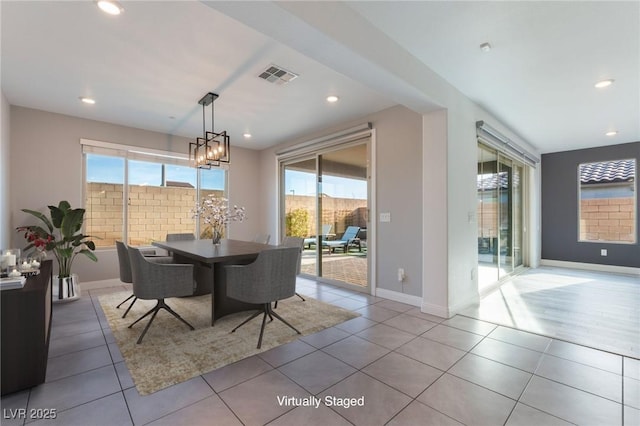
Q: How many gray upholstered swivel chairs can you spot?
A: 6